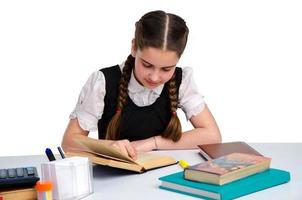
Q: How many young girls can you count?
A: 1